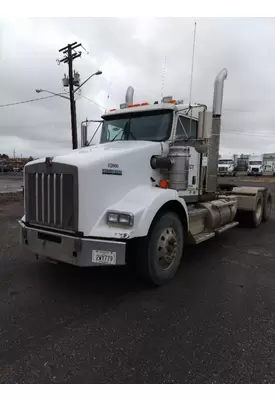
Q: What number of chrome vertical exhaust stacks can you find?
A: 2